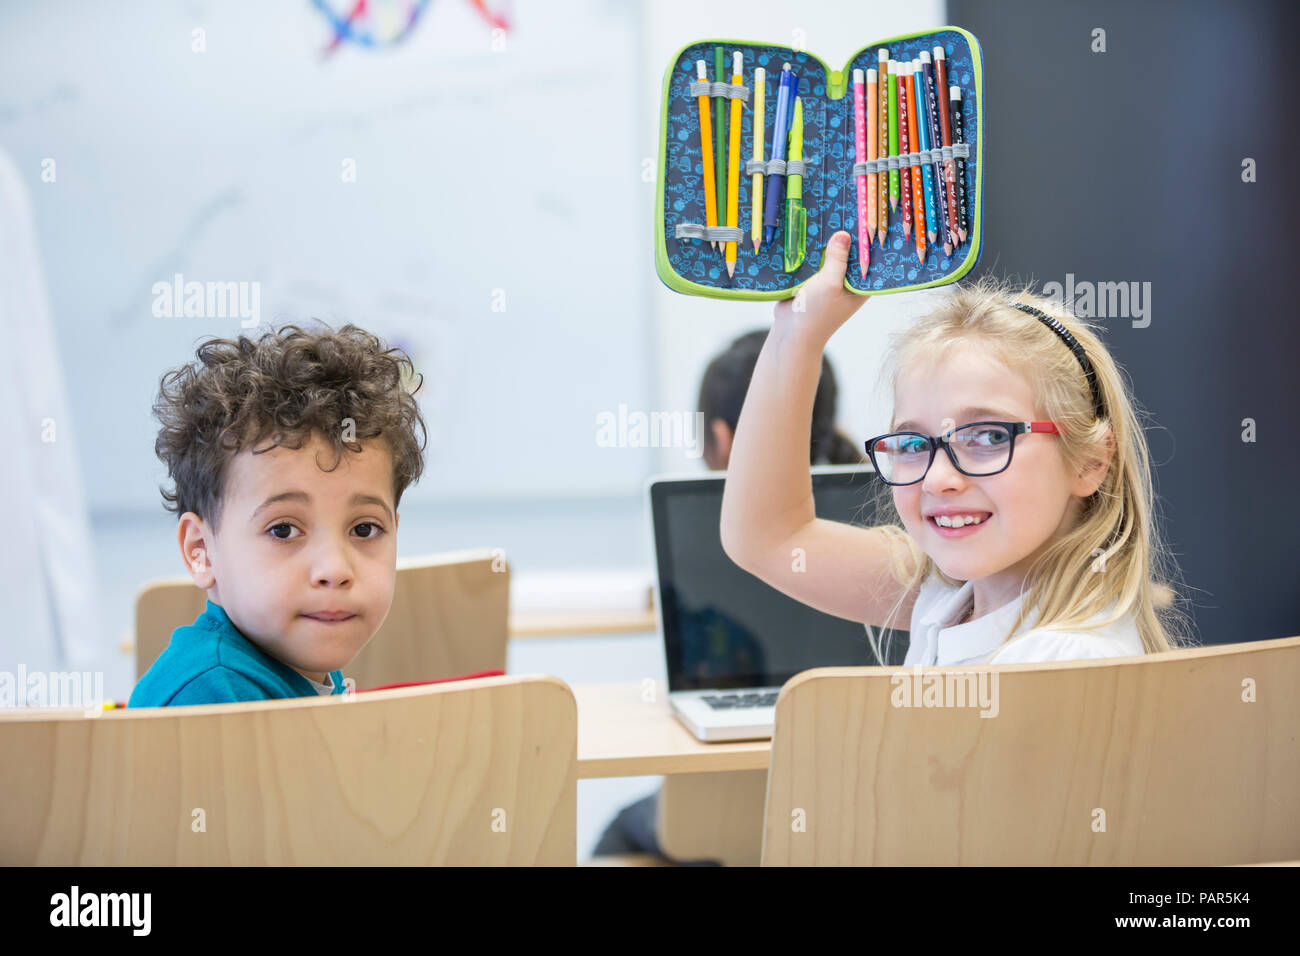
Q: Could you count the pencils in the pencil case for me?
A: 14